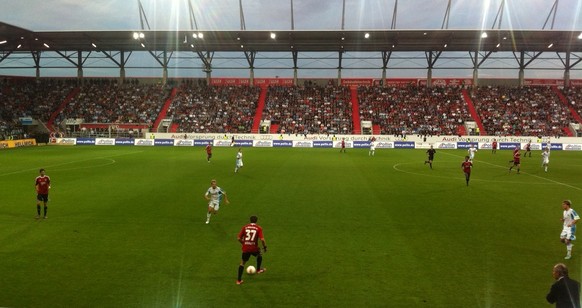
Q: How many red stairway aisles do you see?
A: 6